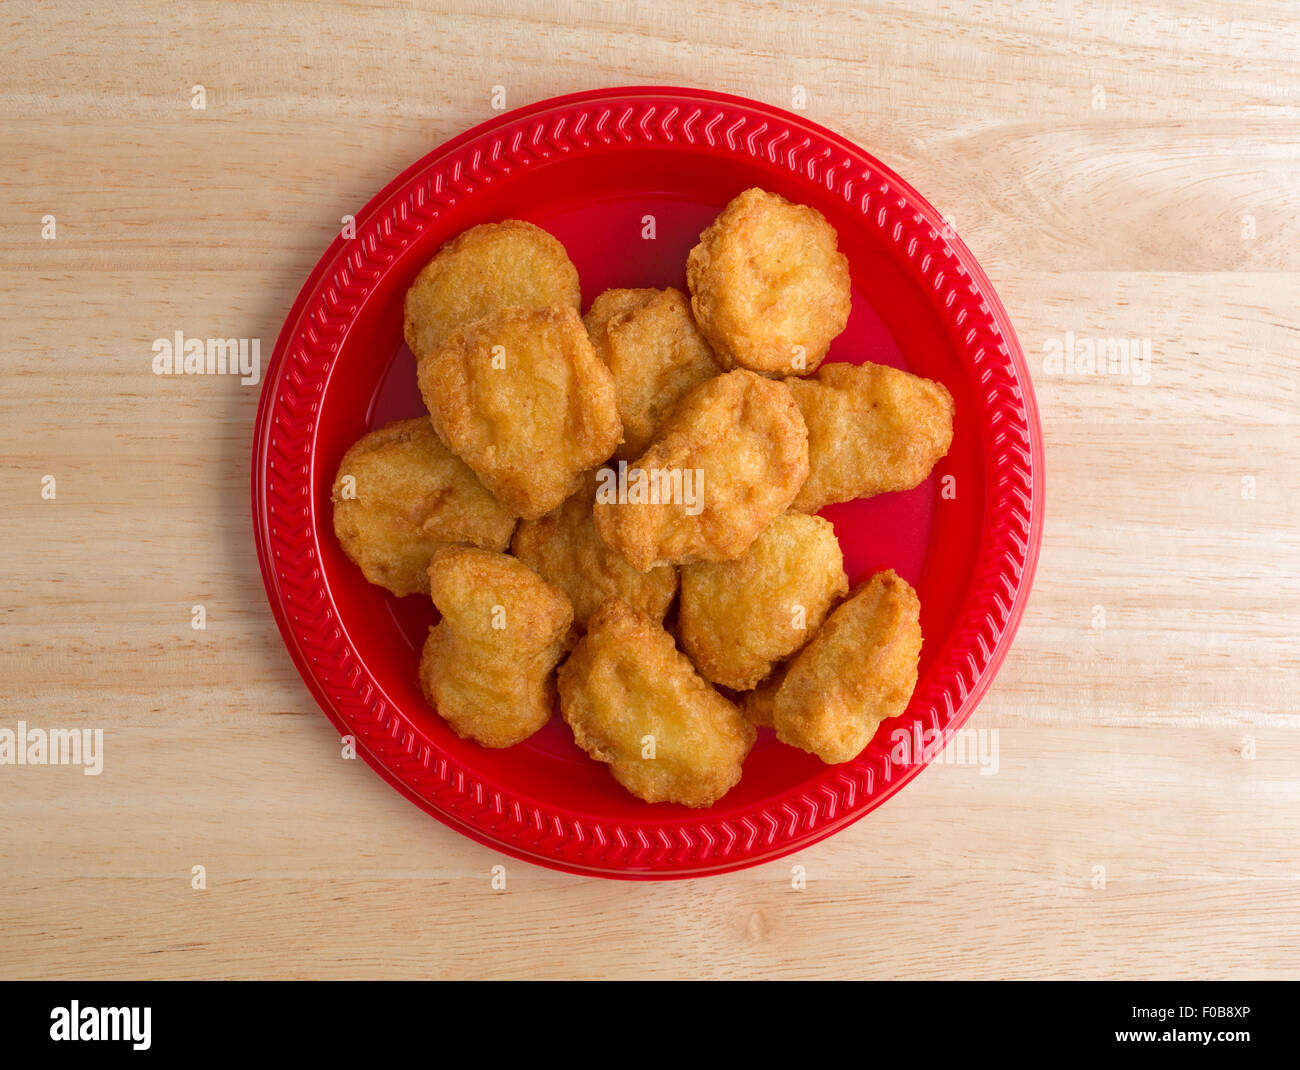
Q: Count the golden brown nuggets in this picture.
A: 12